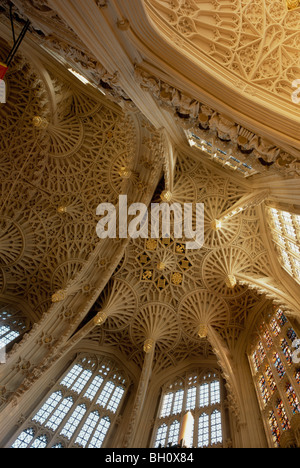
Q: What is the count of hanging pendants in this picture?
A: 11